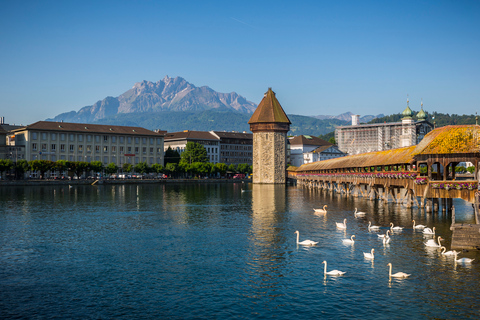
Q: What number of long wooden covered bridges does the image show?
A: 1